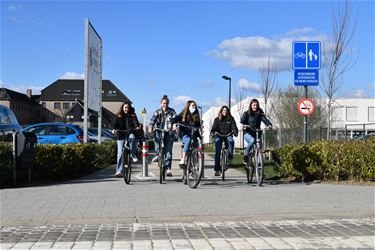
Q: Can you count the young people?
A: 5